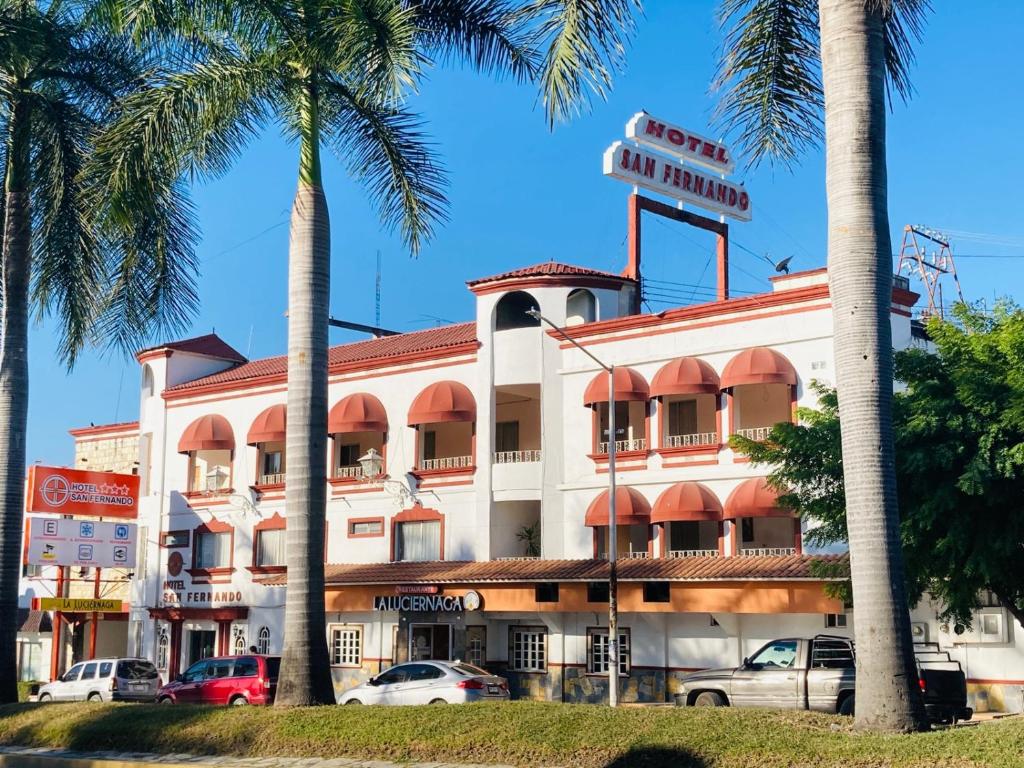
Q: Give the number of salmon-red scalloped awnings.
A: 10